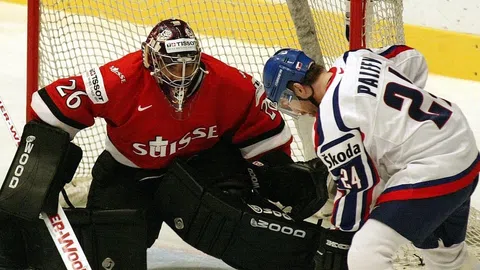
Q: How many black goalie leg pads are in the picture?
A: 2